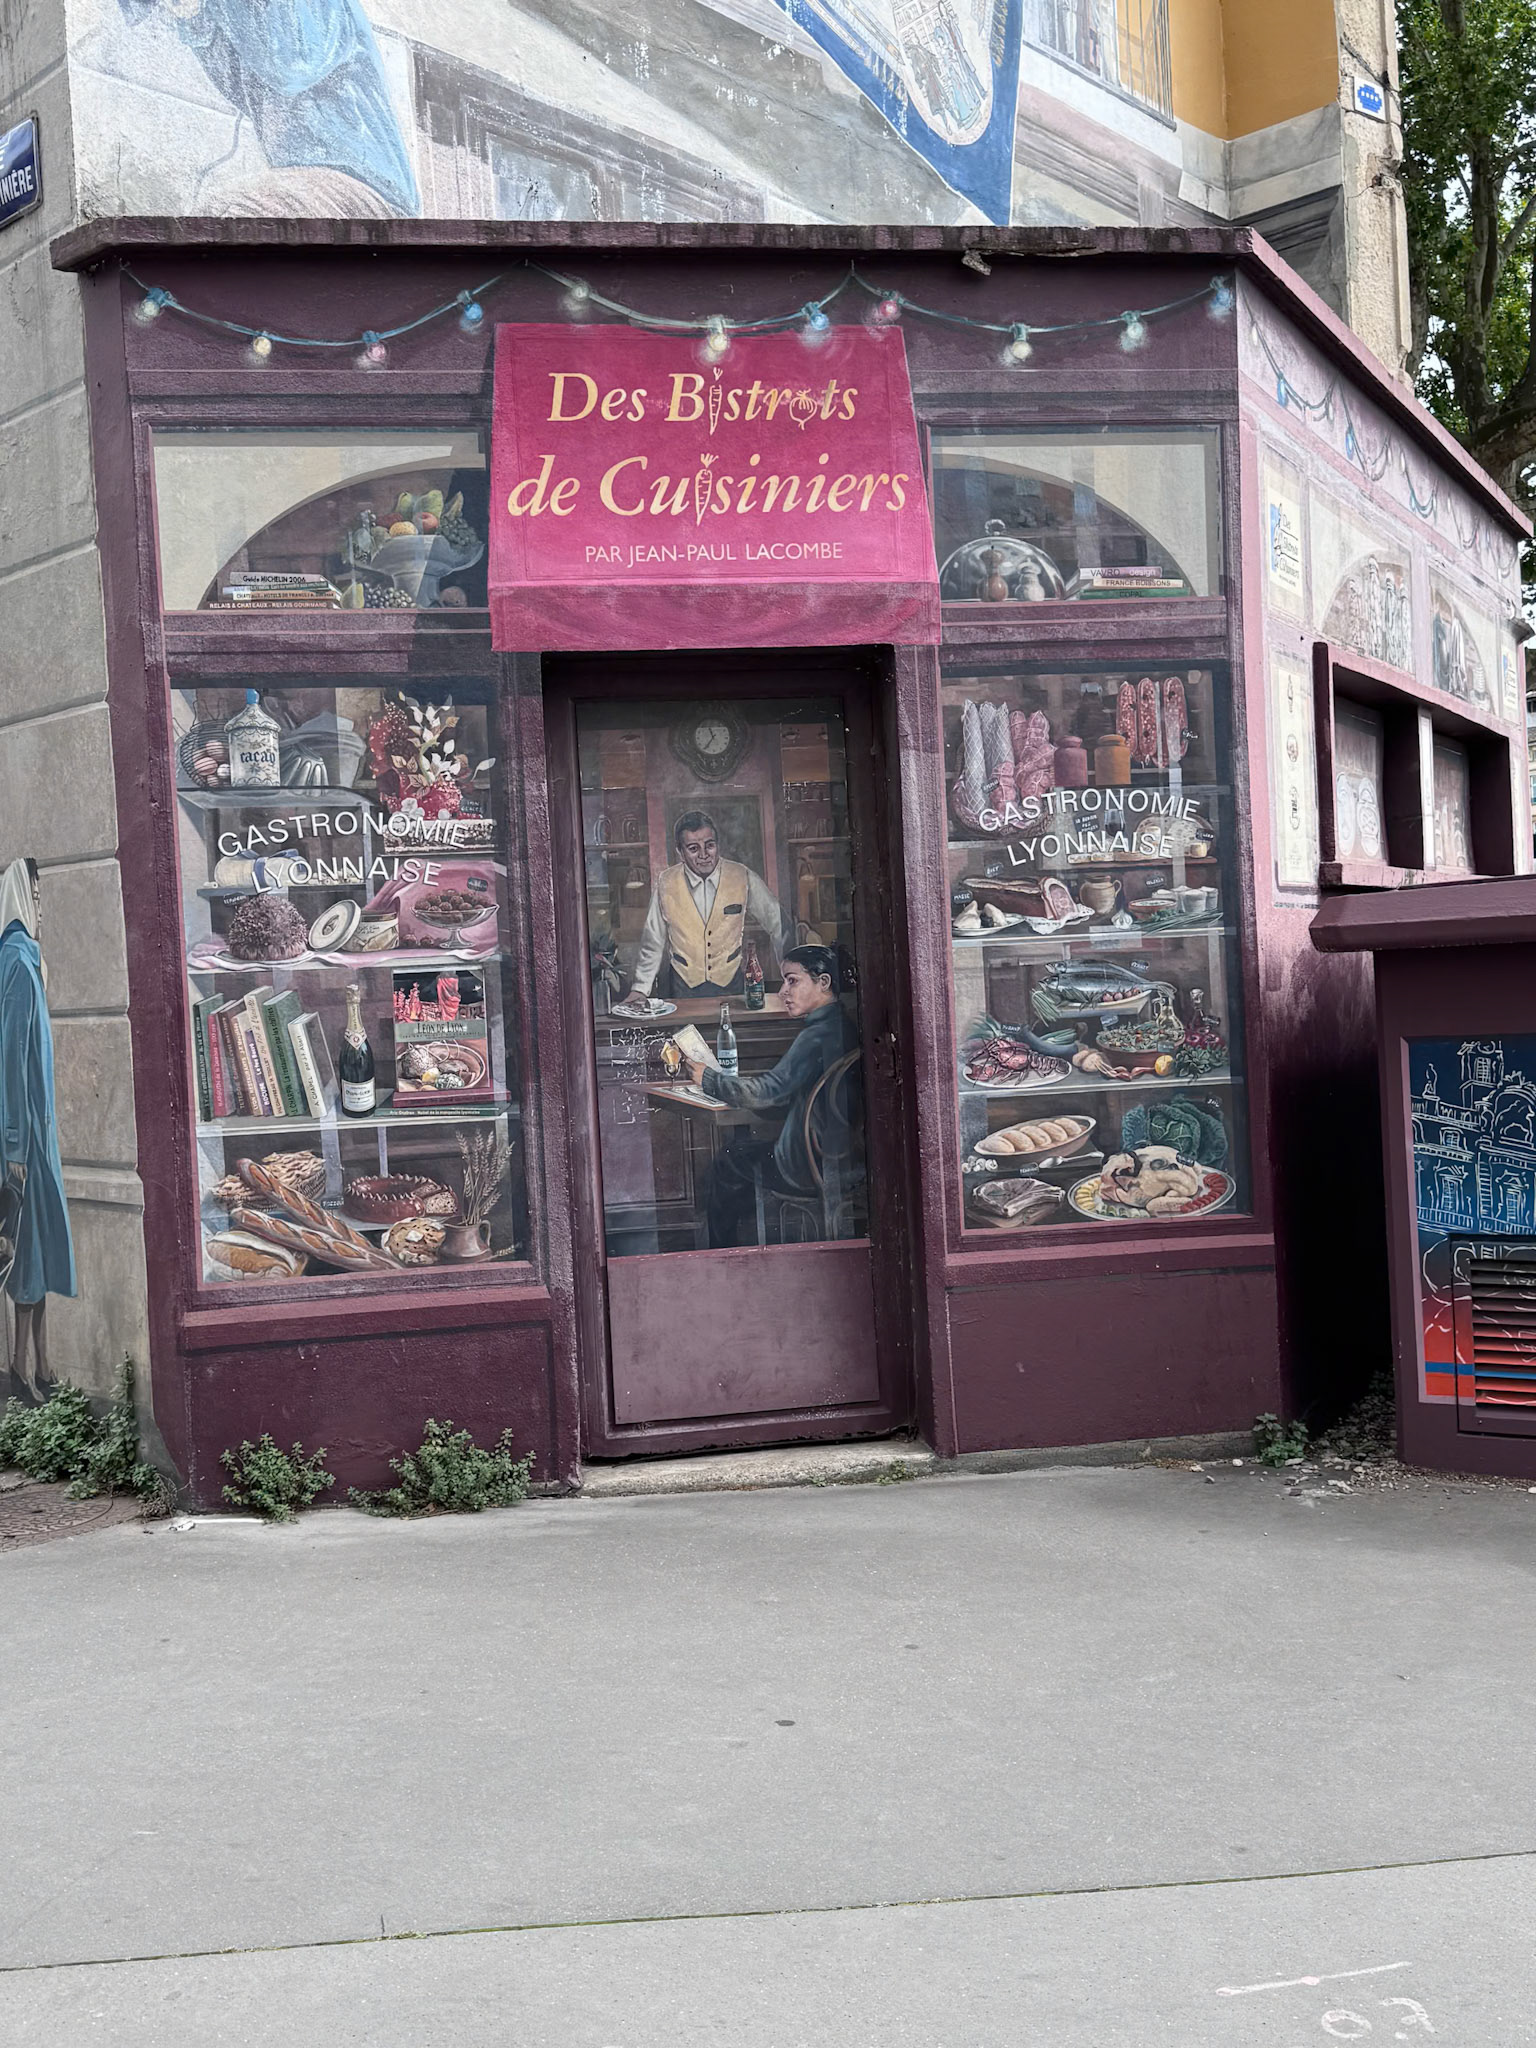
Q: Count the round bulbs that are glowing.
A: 11